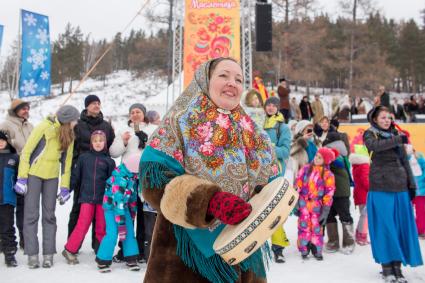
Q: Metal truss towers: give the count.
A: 2